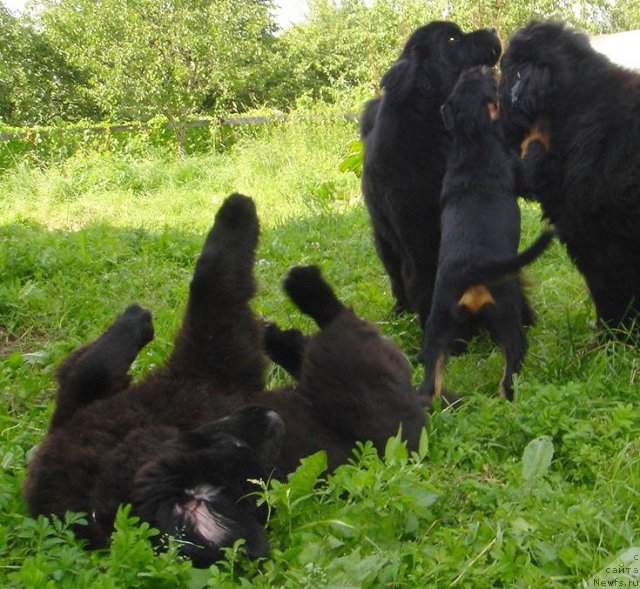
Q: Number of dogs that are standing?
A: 3